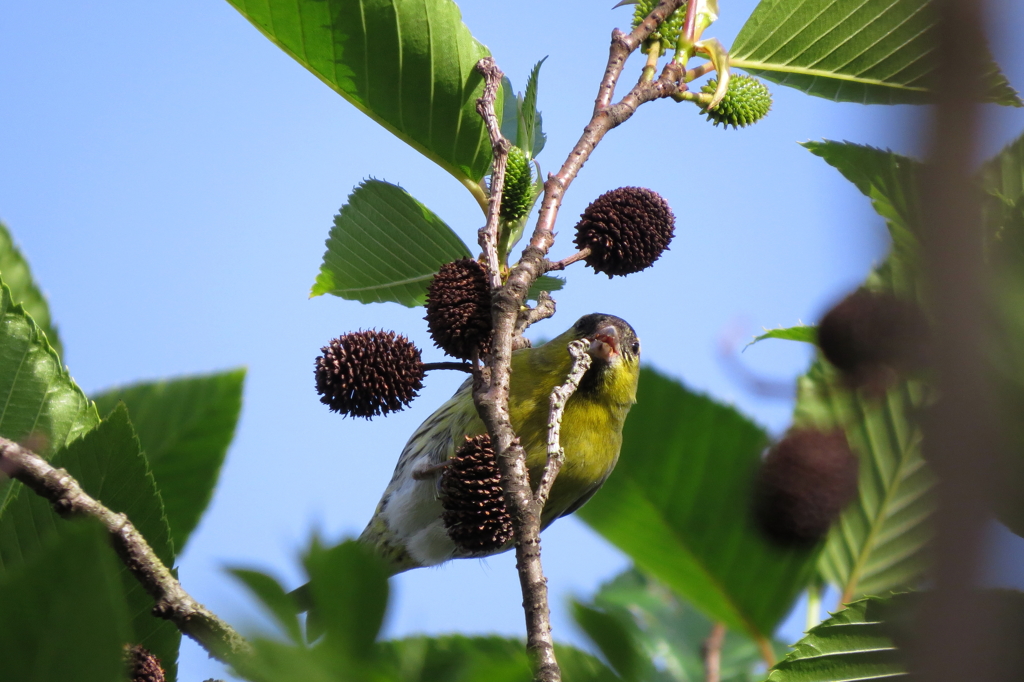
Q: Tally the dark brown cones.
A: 7